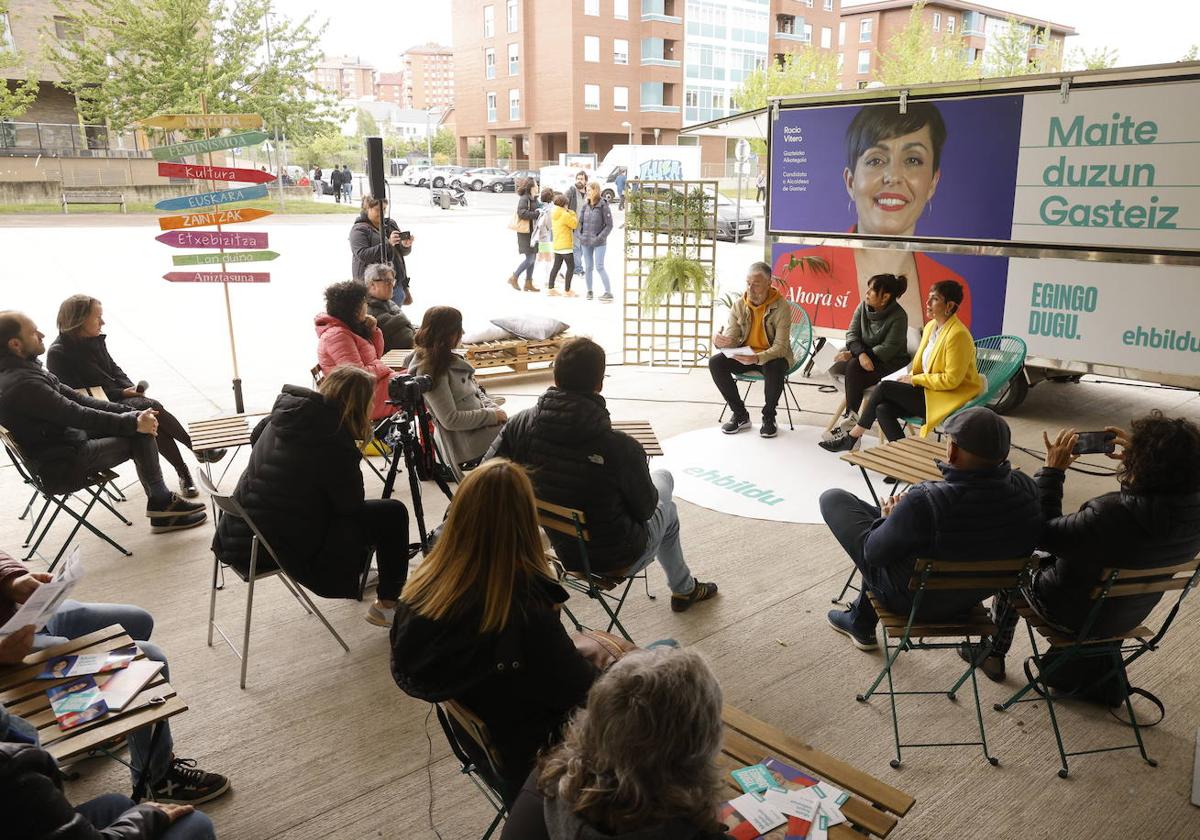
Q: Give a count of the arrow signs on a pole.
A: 8